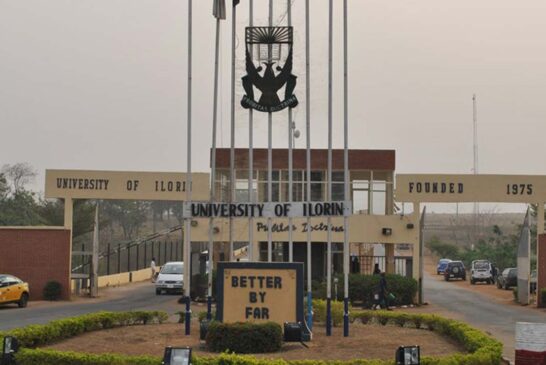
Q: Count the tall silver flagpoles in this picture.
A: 9